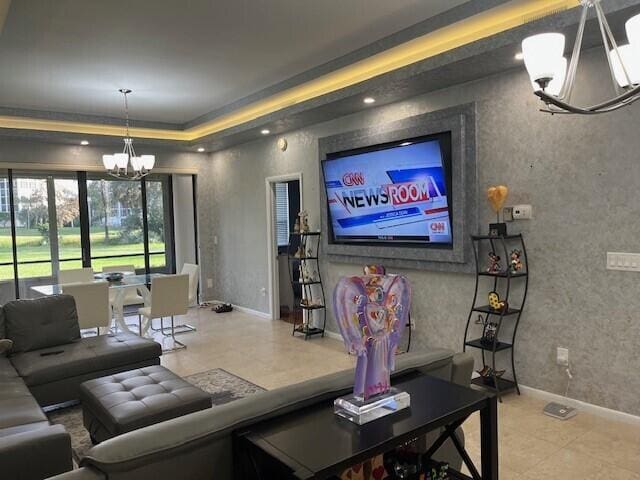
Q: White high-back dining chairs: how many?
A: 5